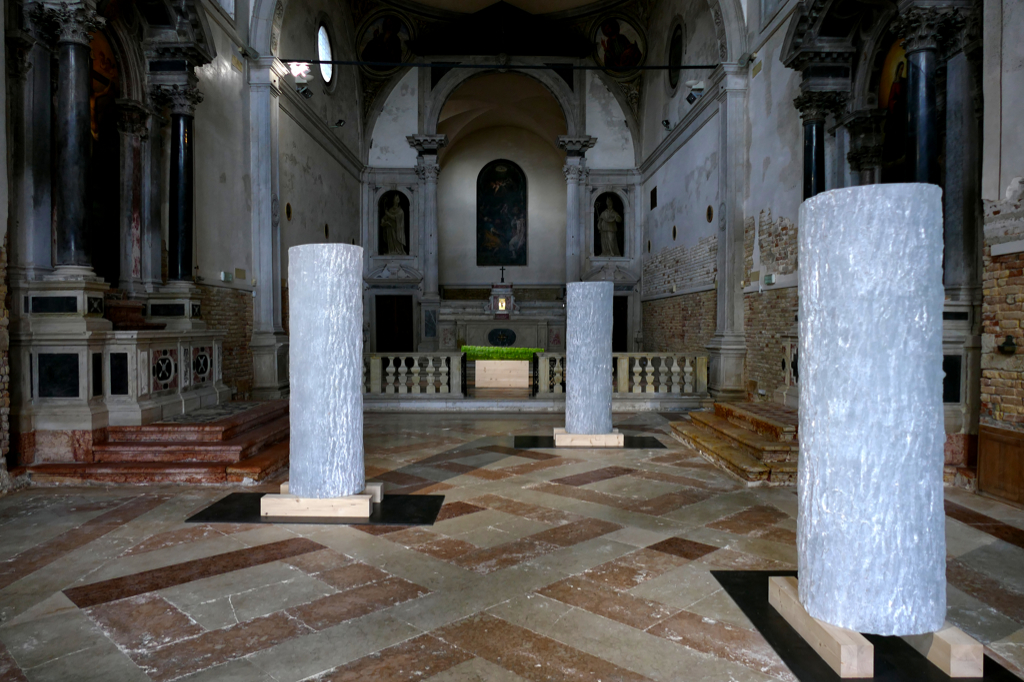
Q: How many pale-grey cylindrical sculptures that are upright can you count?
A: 3